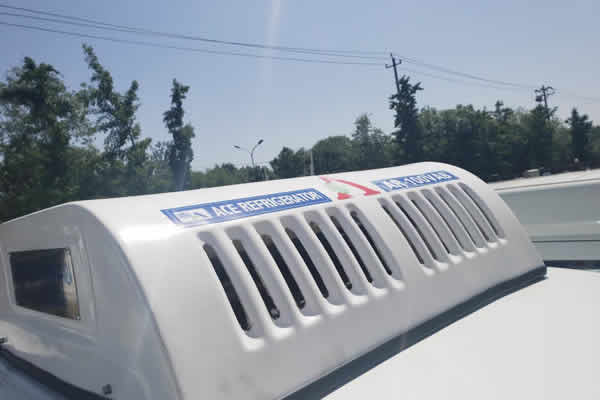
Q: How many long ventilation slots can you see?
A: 14